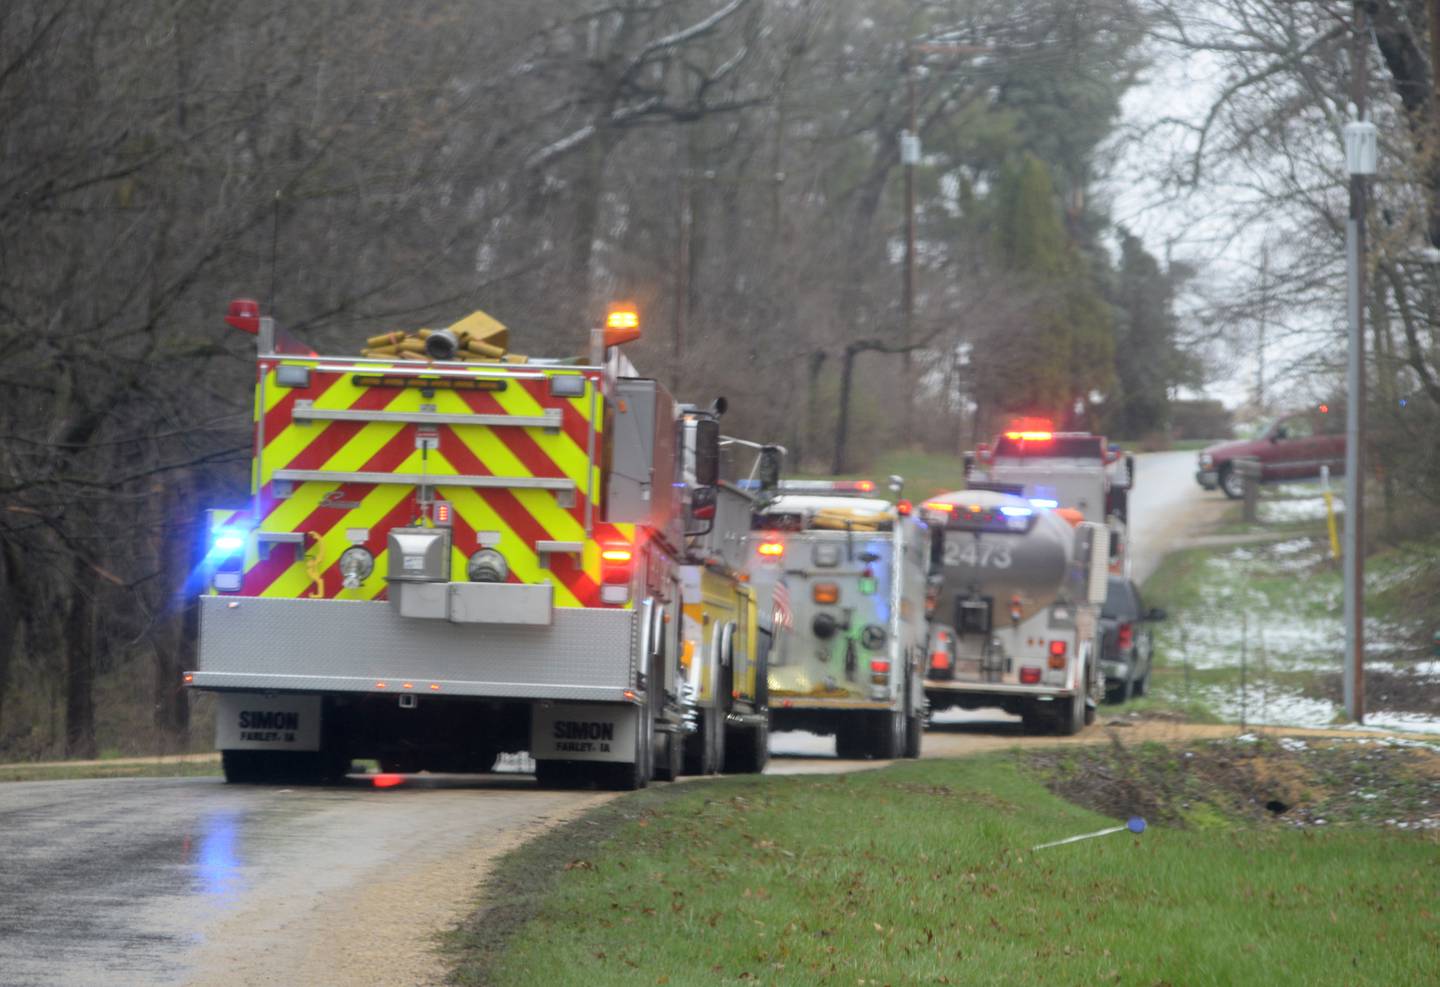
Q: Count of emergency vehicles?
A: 5